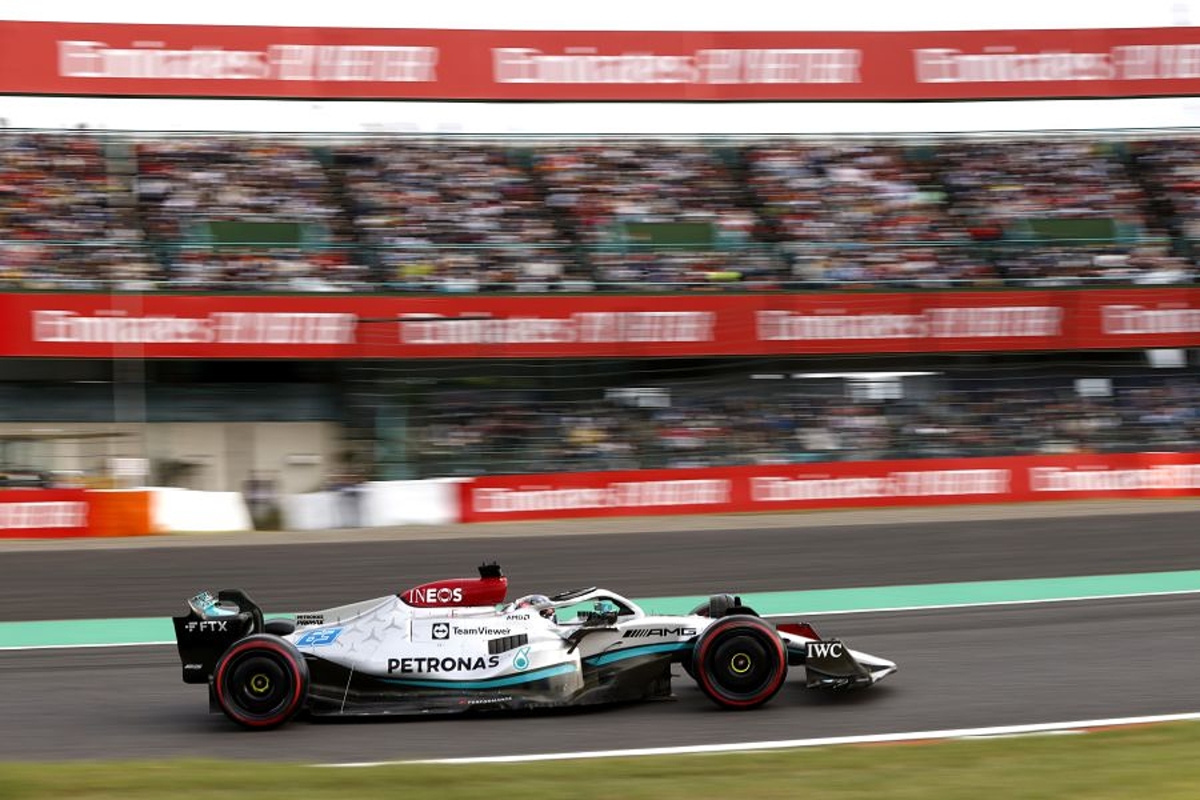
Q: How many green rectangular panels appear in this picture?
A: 3